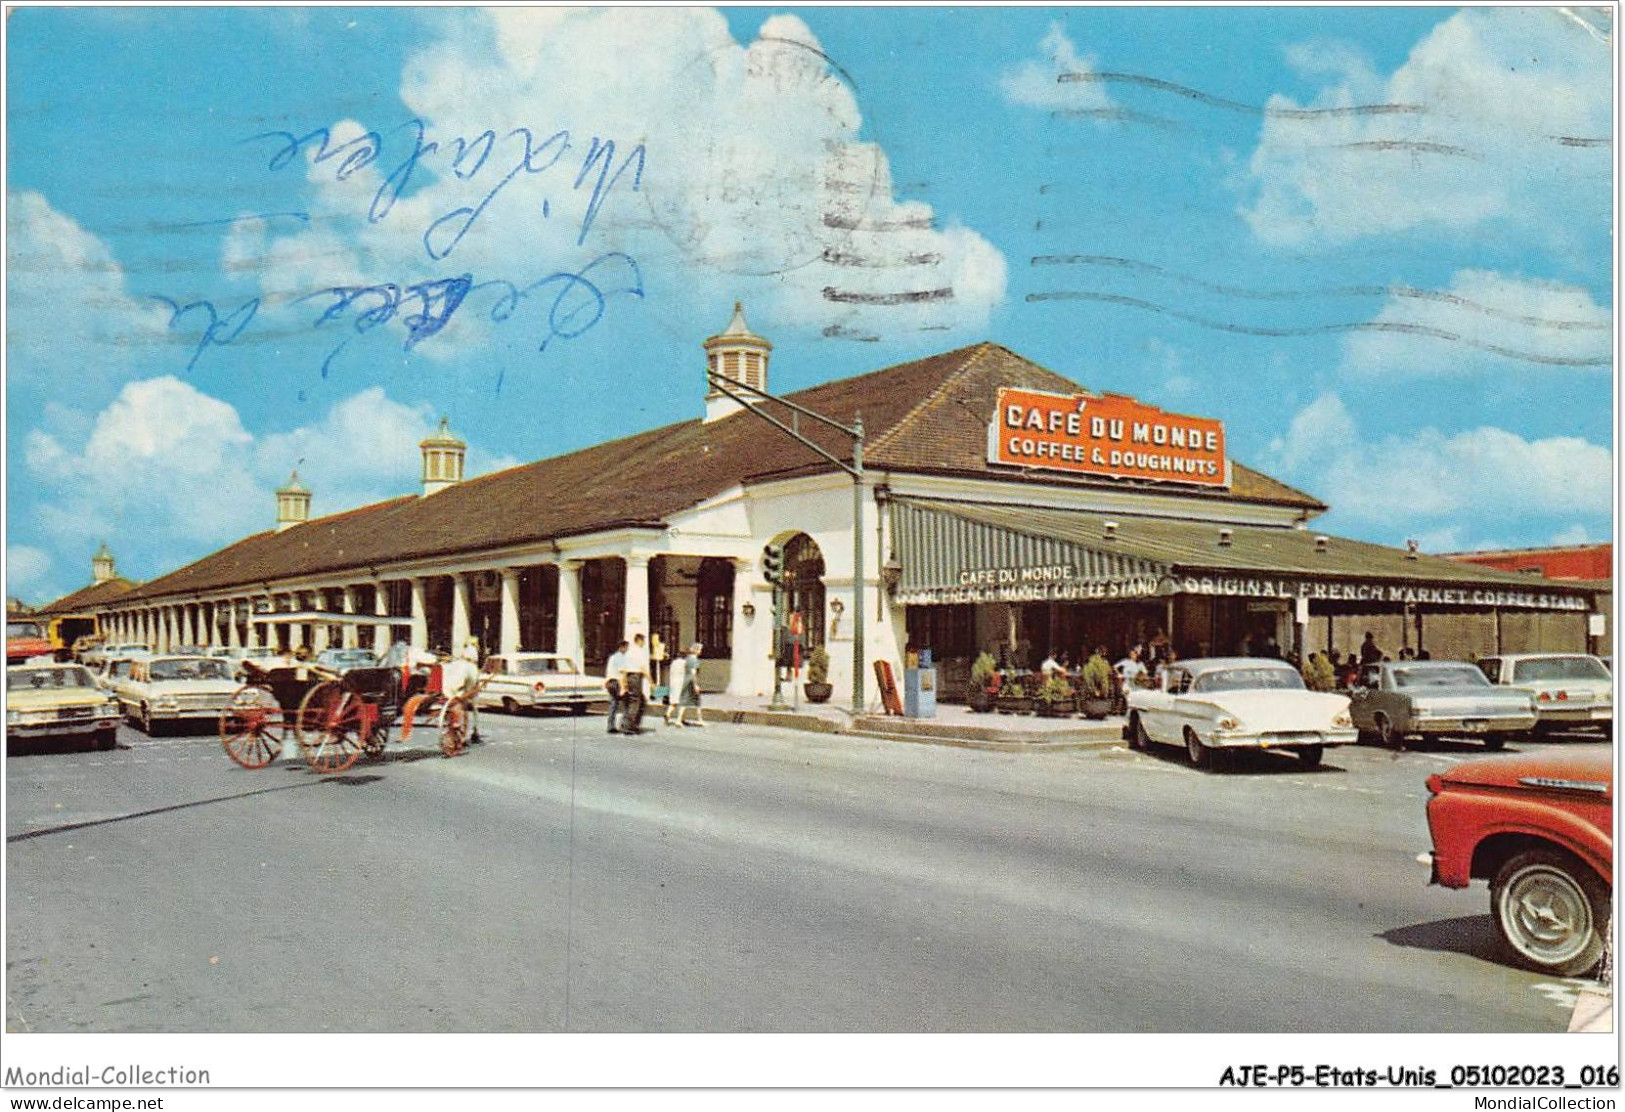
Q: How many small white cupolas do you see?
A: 4